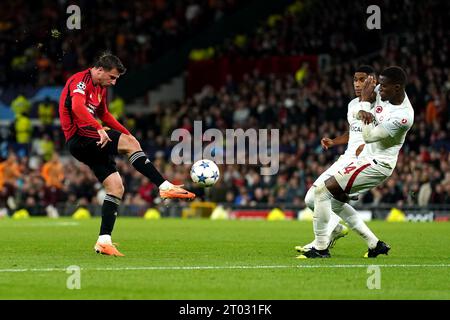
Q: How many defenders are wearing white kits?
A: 2